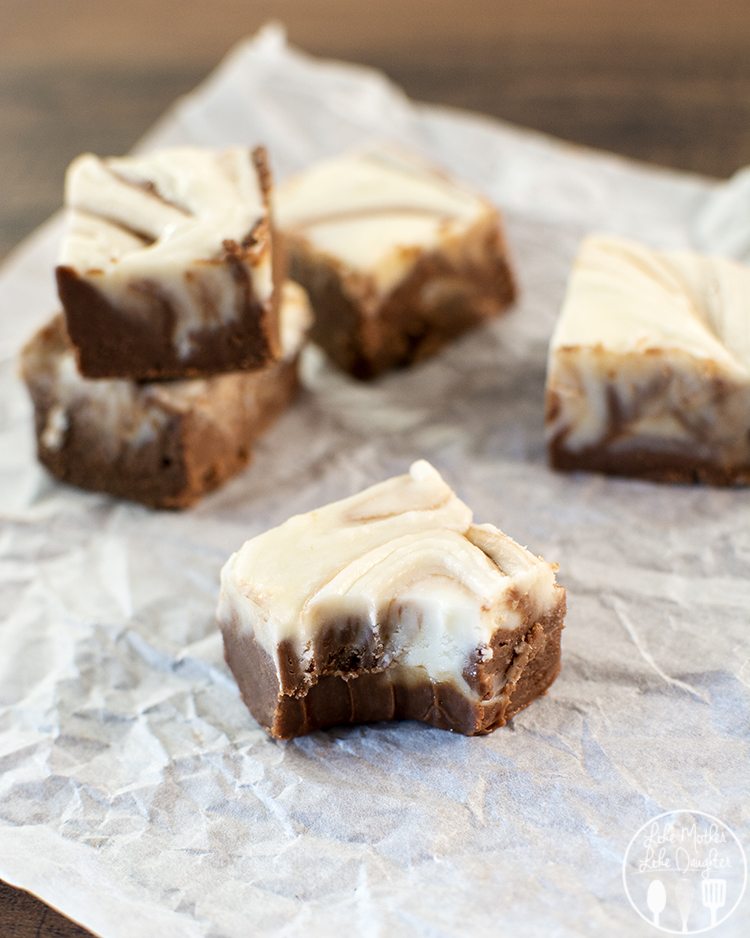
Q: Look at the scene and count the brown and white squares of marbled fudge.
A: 5